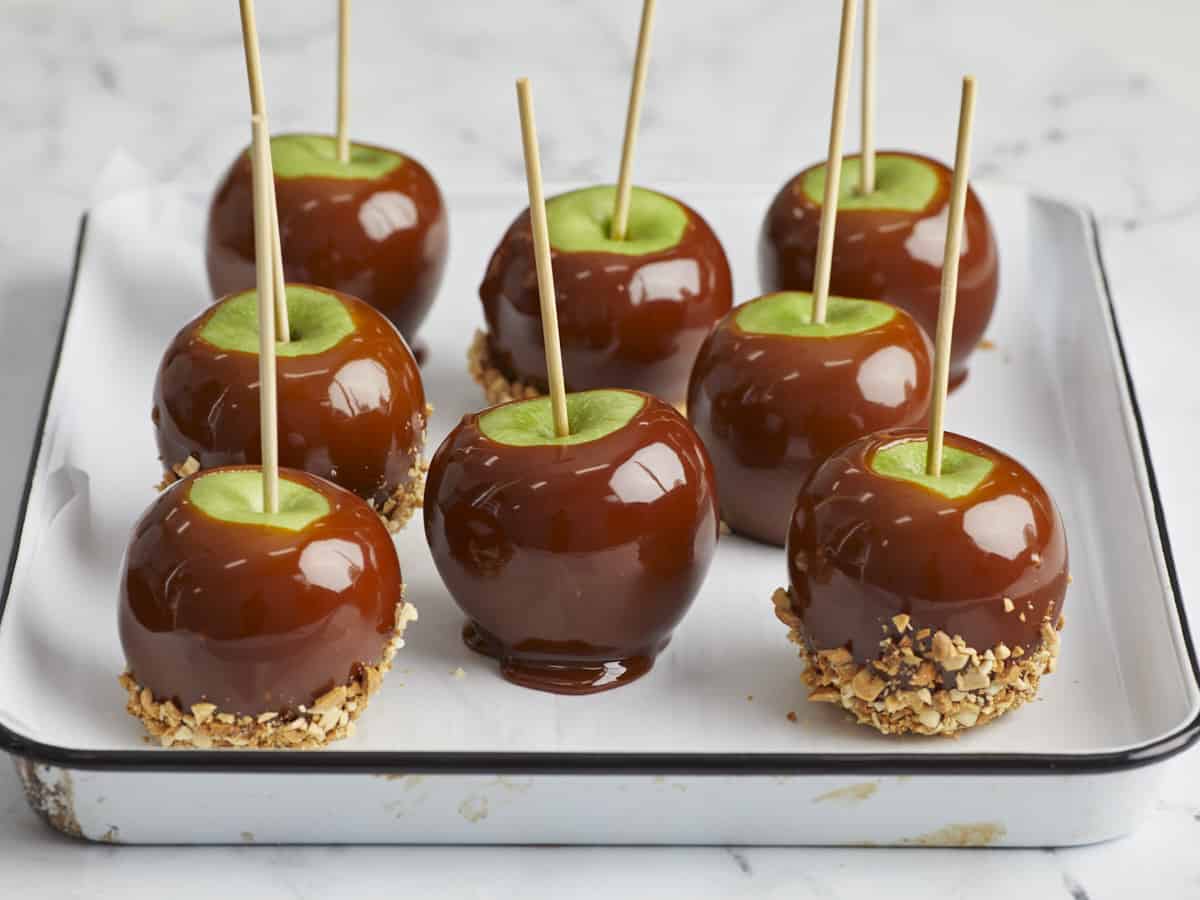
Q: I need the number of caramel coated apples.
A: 8